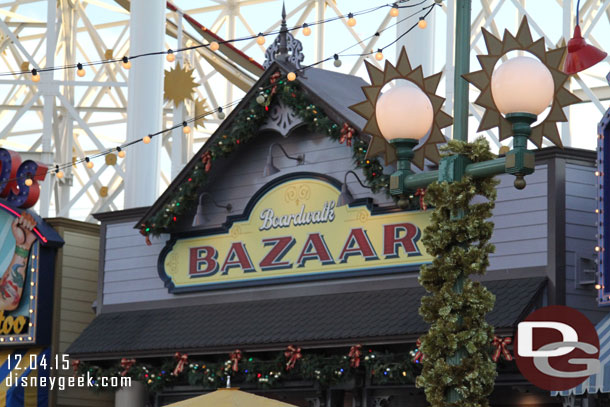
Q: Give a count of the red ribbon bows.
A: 13